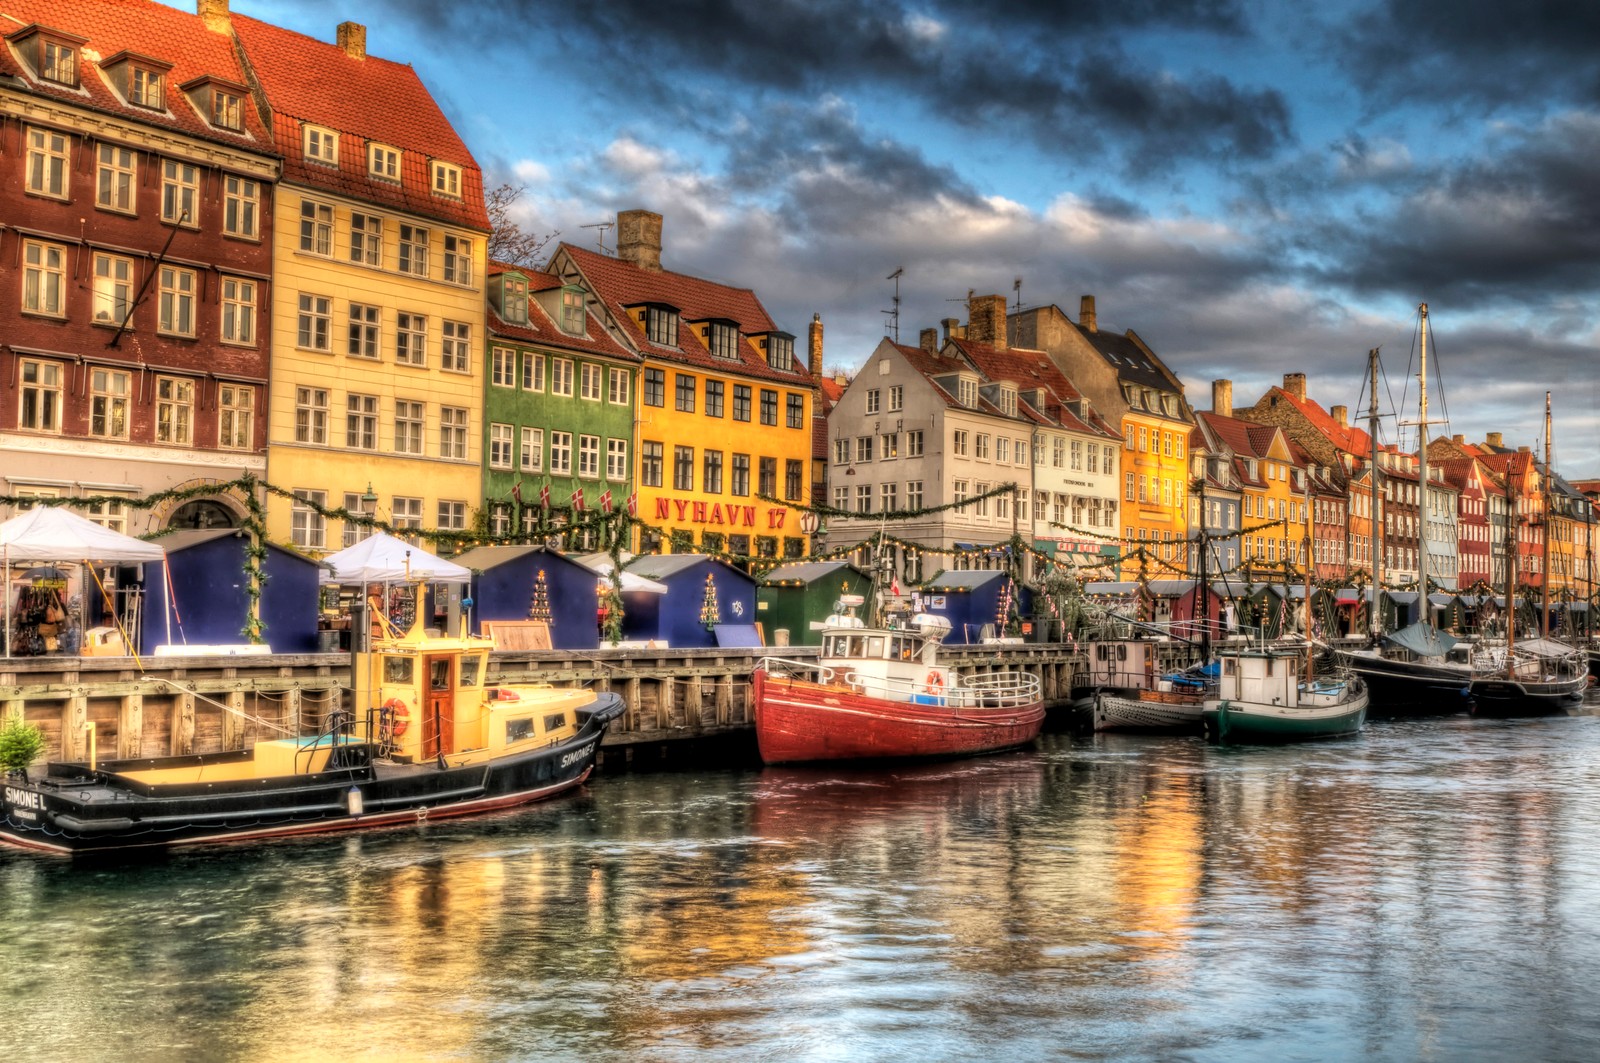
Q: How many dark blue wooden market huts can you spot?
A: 4